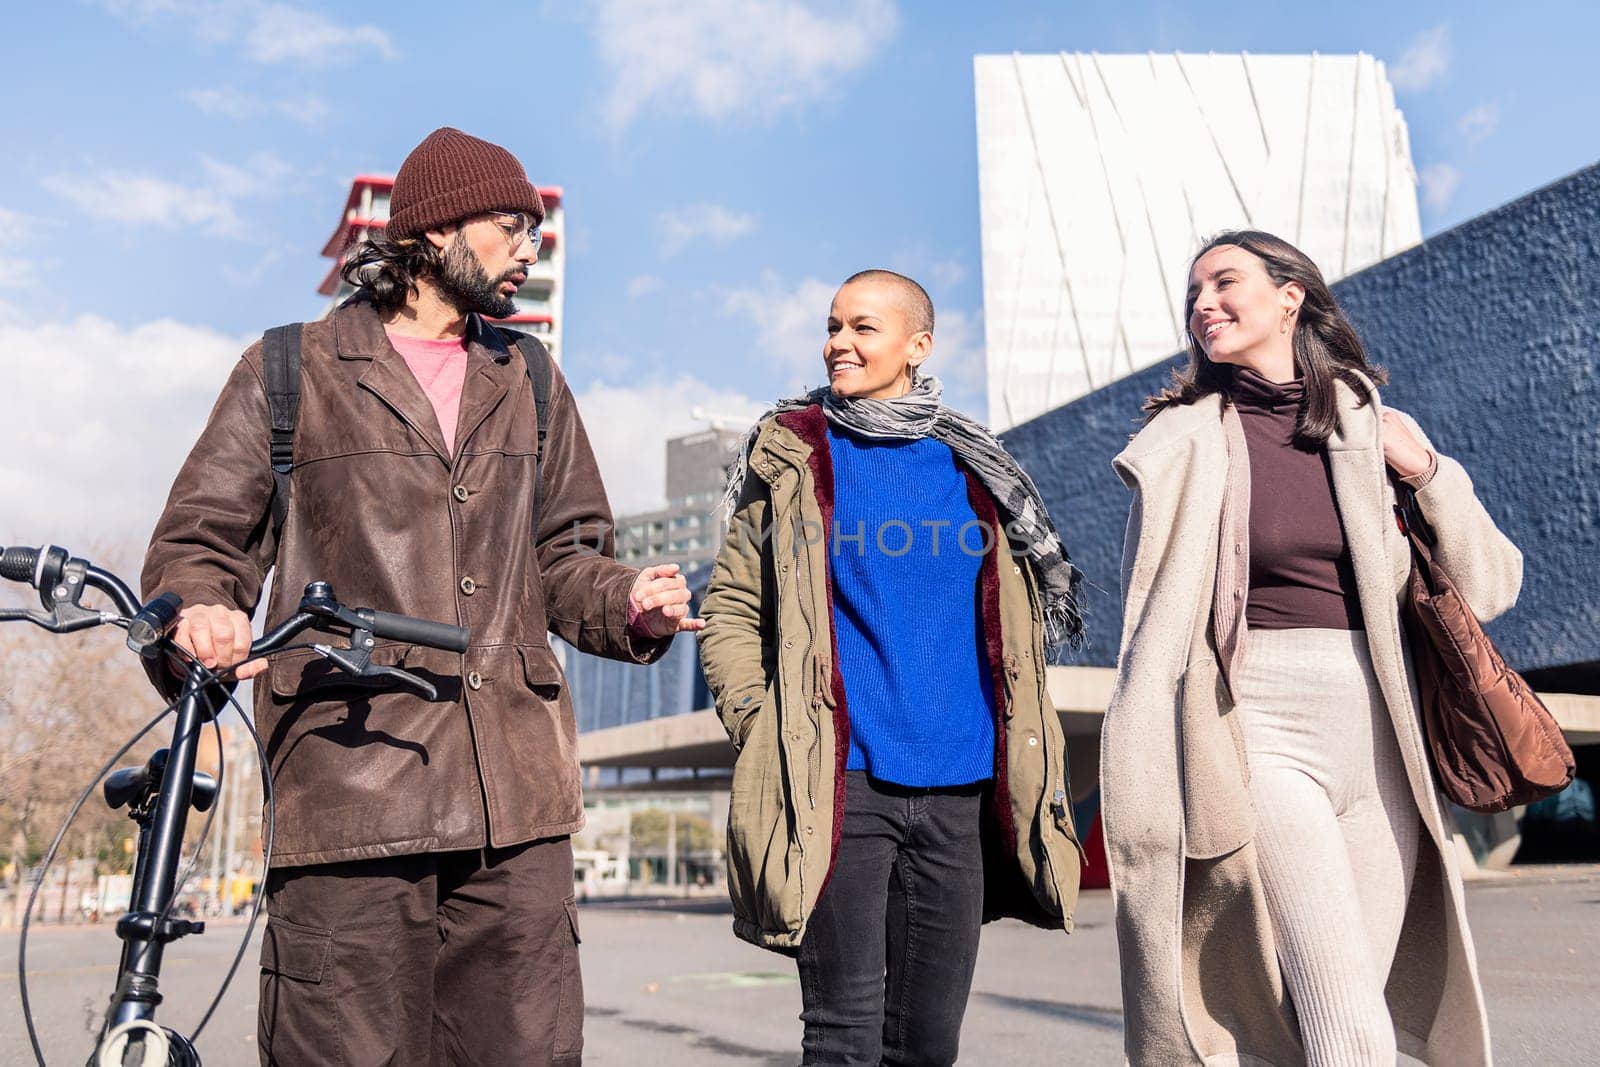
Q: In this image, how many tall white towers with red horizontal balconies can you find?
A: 1